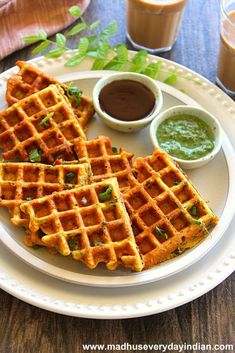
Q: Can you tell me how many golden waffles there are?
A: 6